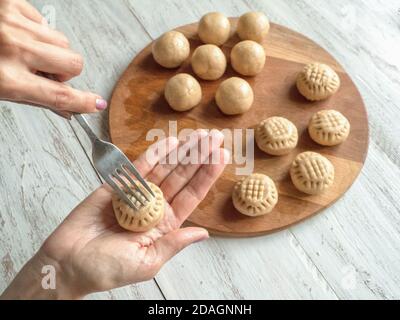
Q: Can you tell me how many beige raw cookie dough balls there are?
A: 7